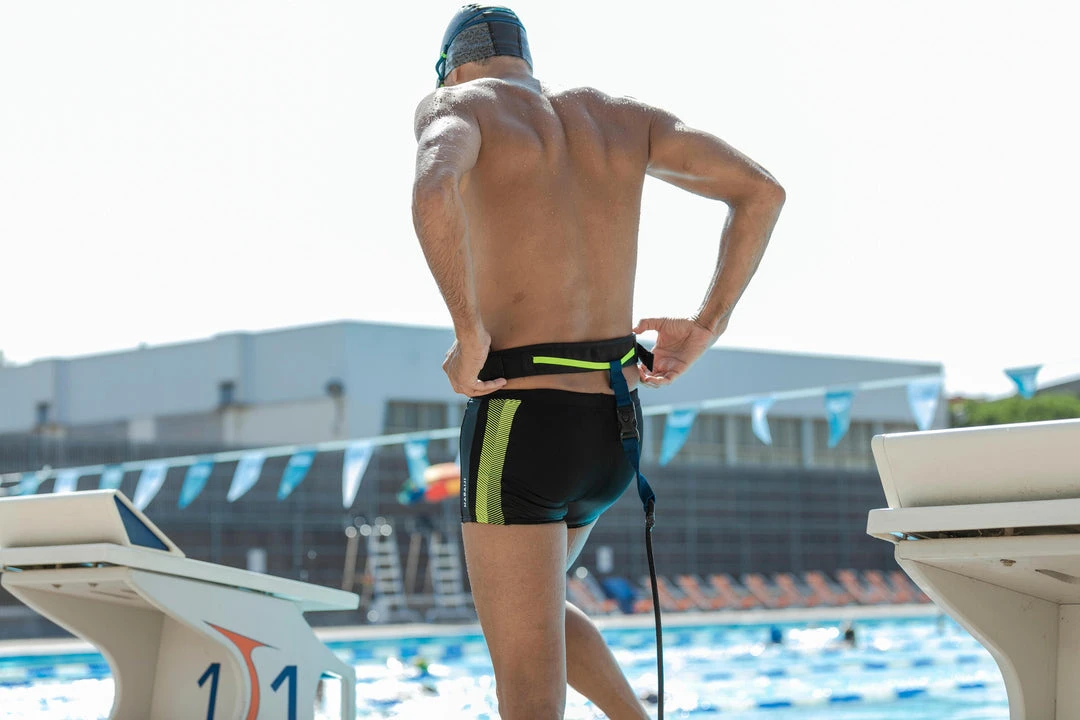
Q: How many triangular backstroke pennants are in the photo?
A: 14